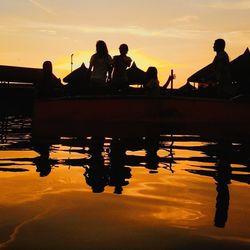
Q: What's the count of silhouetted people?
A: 5